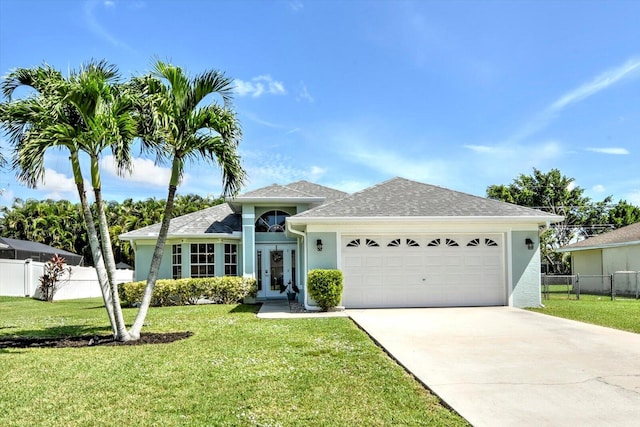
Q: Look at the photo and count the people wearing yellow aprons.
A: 0